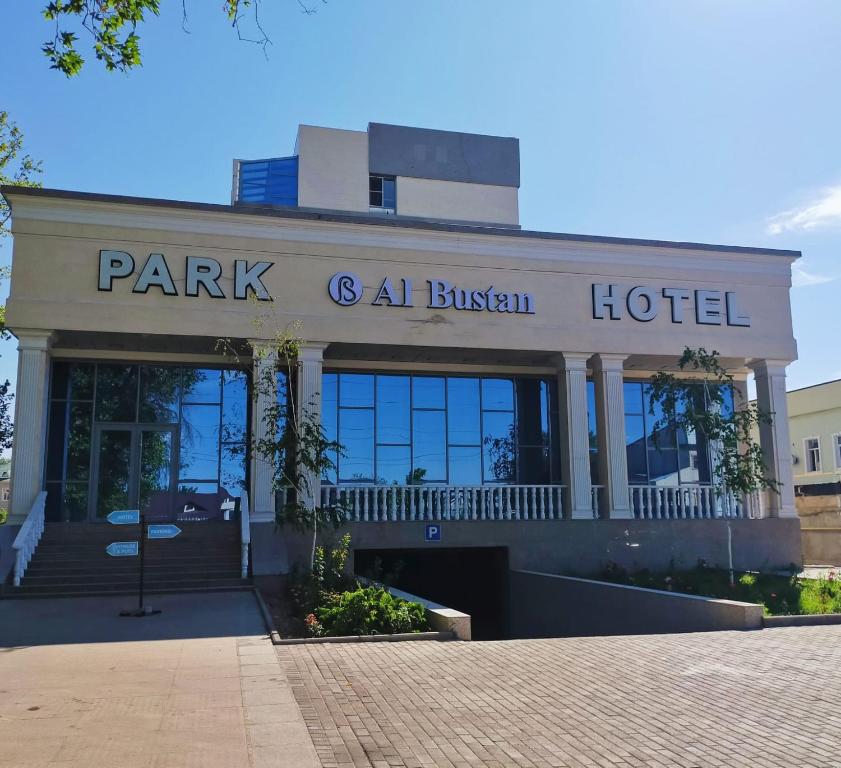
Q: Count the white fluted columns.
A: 6